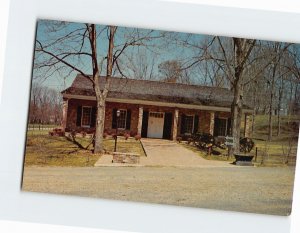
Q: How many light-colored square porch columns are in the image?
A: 5